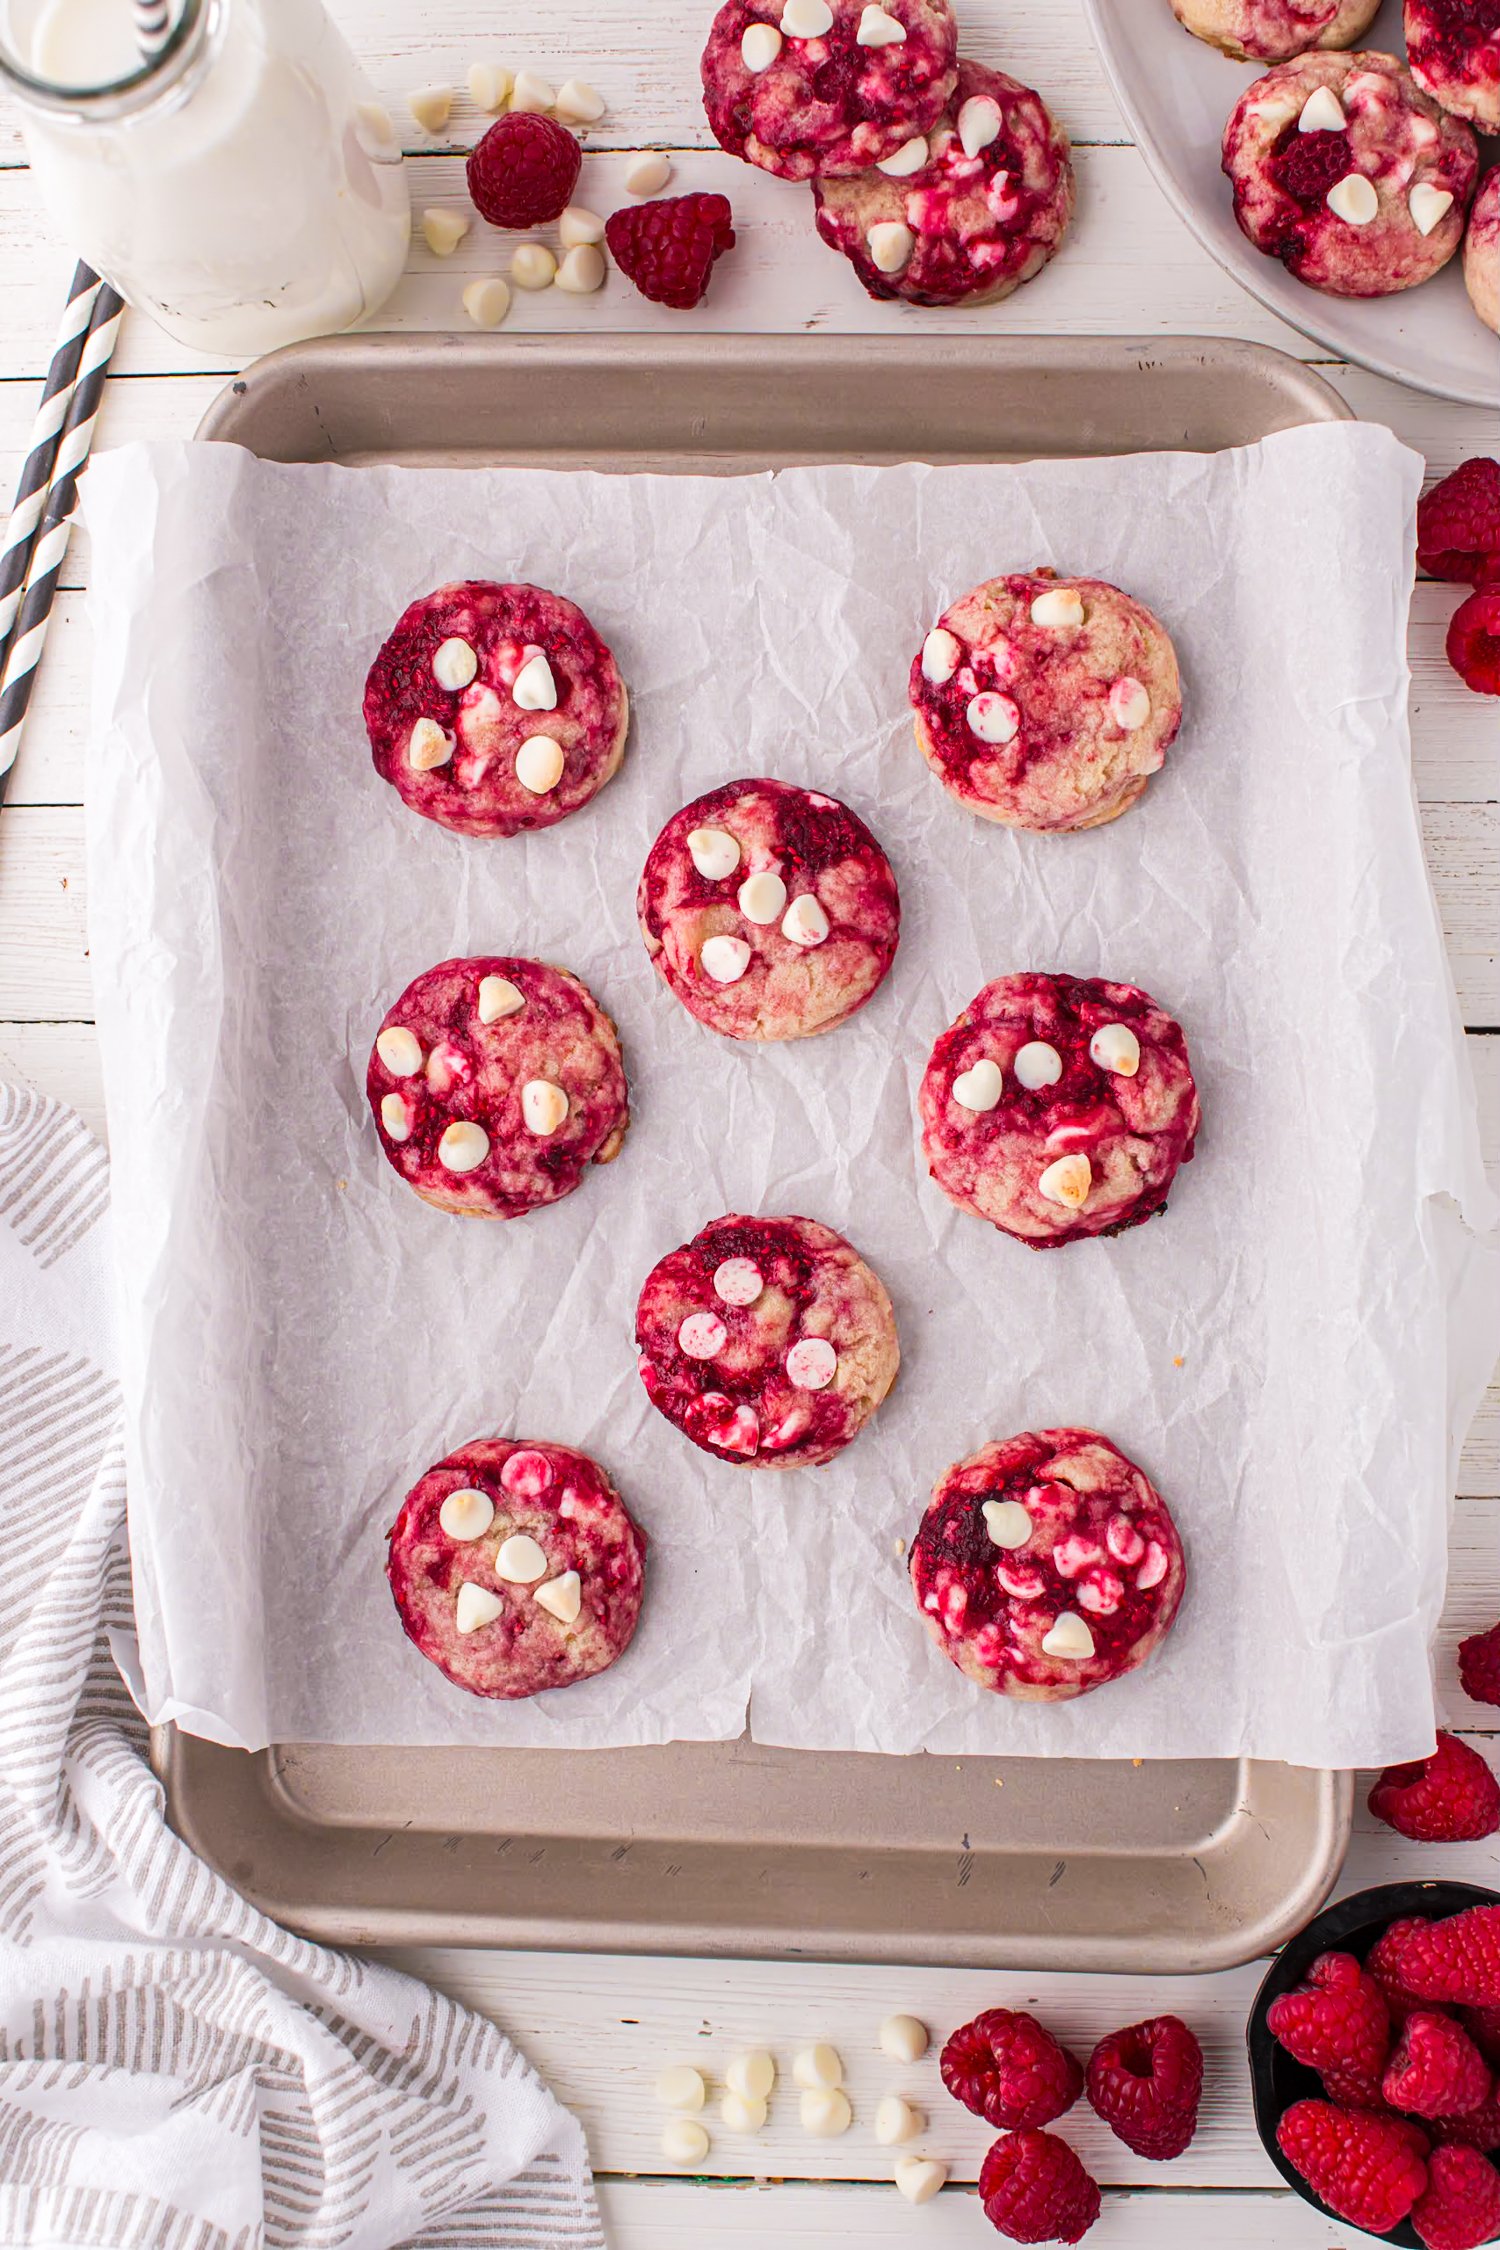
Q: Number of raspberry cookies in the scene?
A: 14